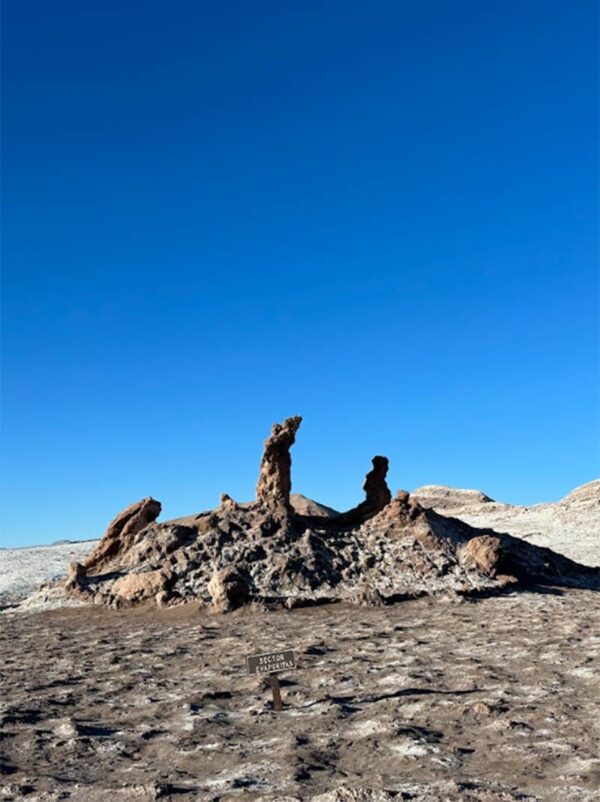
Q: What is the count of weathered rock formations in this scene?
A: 3